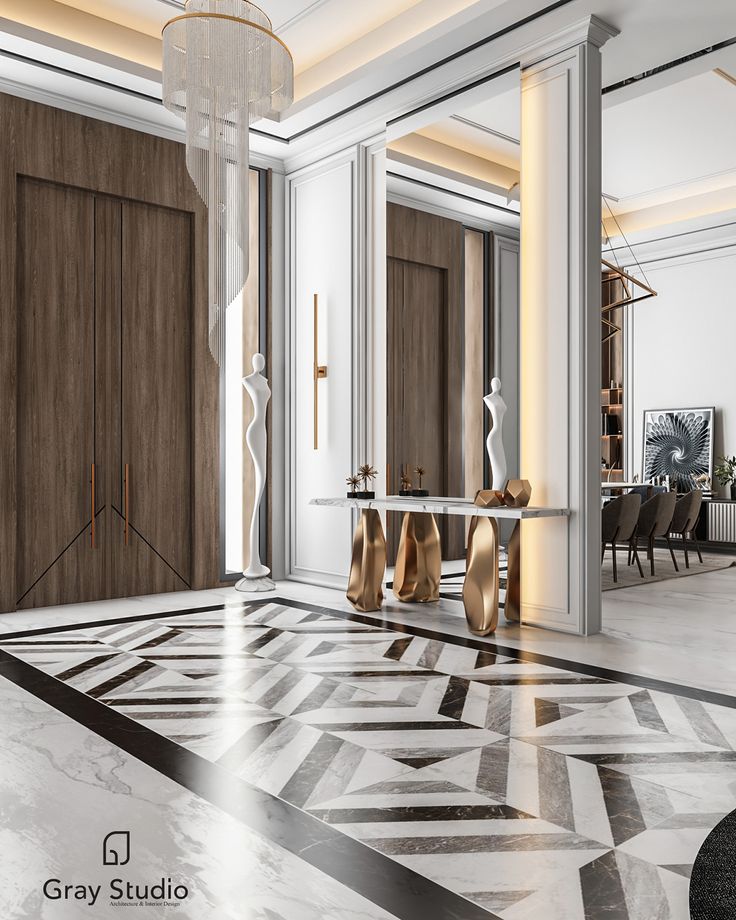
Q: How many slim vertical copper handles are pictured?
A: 2